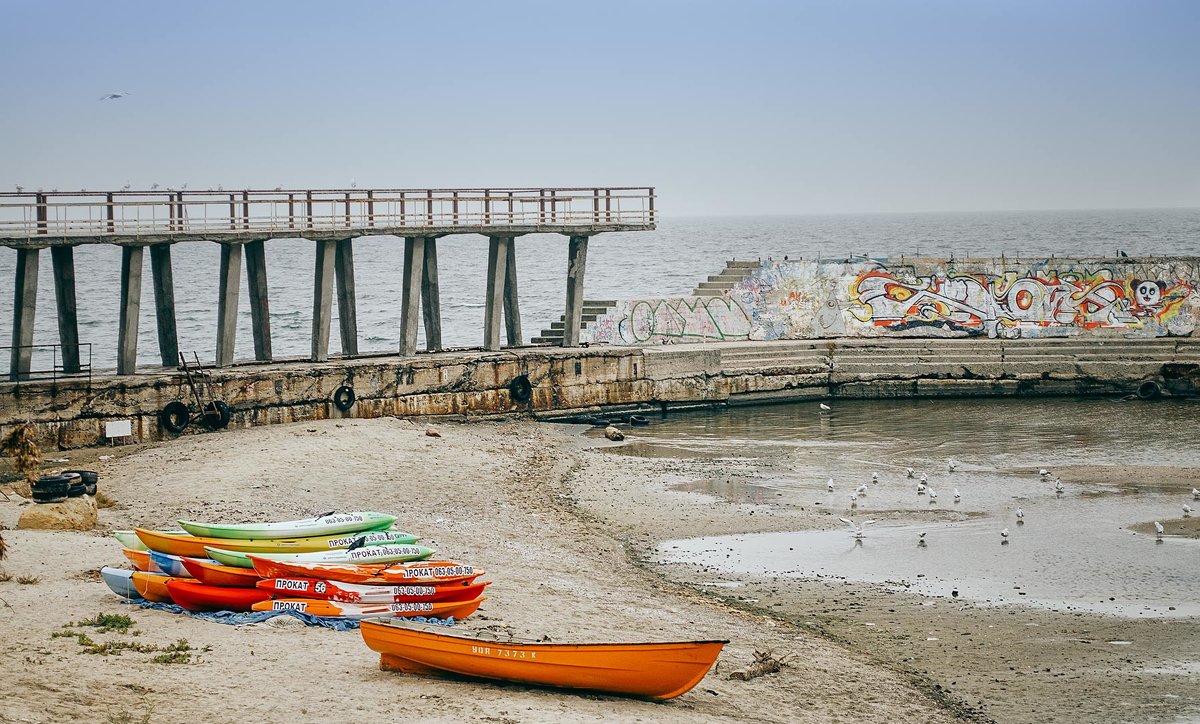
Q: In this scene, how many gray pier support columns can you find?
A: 13